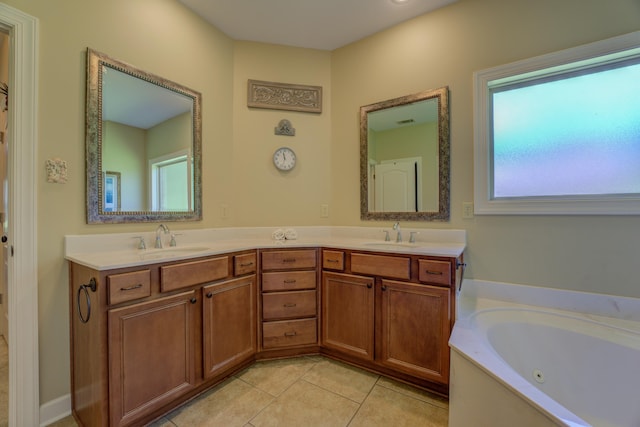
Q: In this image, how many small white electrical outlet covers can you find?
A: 3